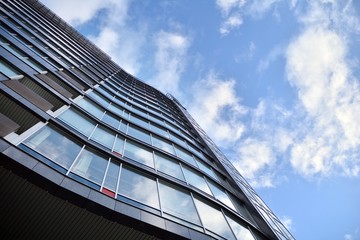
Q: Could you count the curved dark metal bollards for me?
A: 0